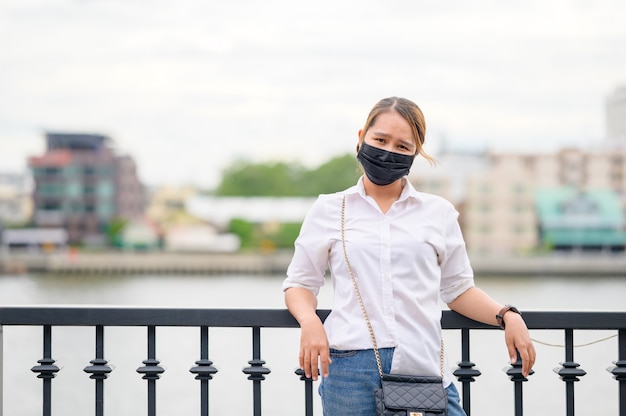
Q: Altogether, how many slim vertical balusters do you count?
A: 10